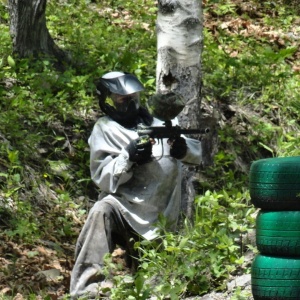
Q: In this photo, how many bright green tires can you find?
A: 3